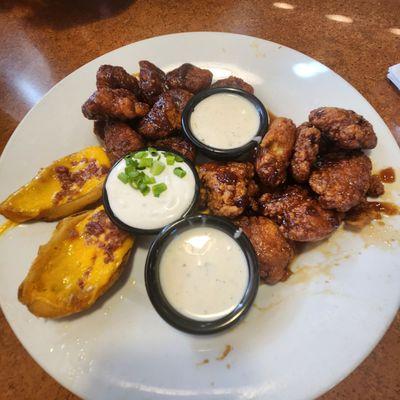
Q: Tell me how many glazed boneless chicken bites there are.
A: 15